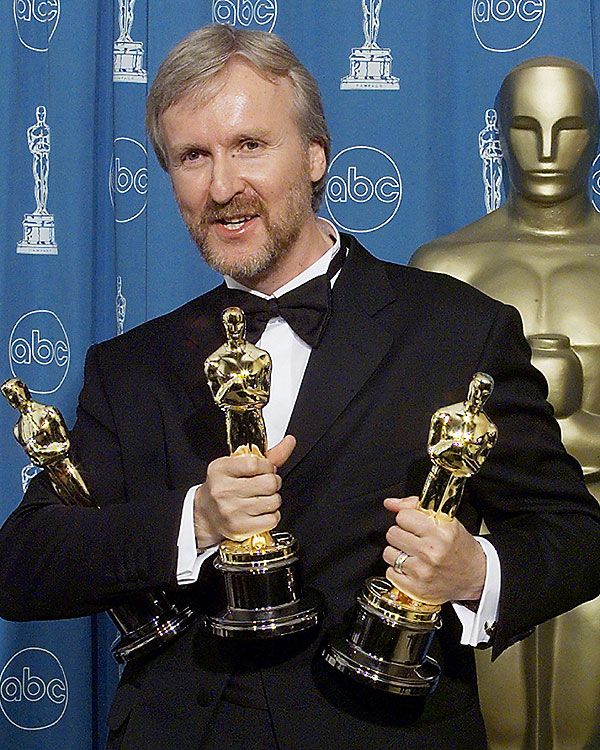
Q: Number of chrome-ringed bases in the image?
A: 3